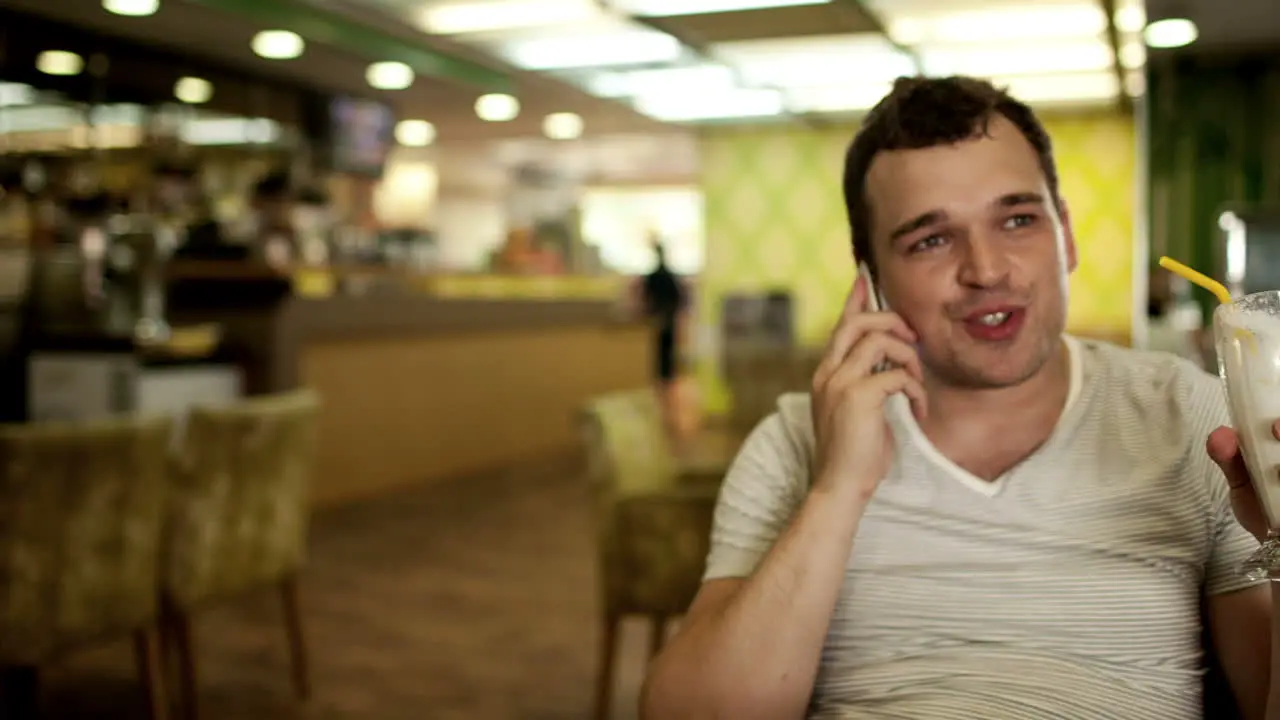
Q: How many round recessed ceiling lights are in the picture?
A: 9